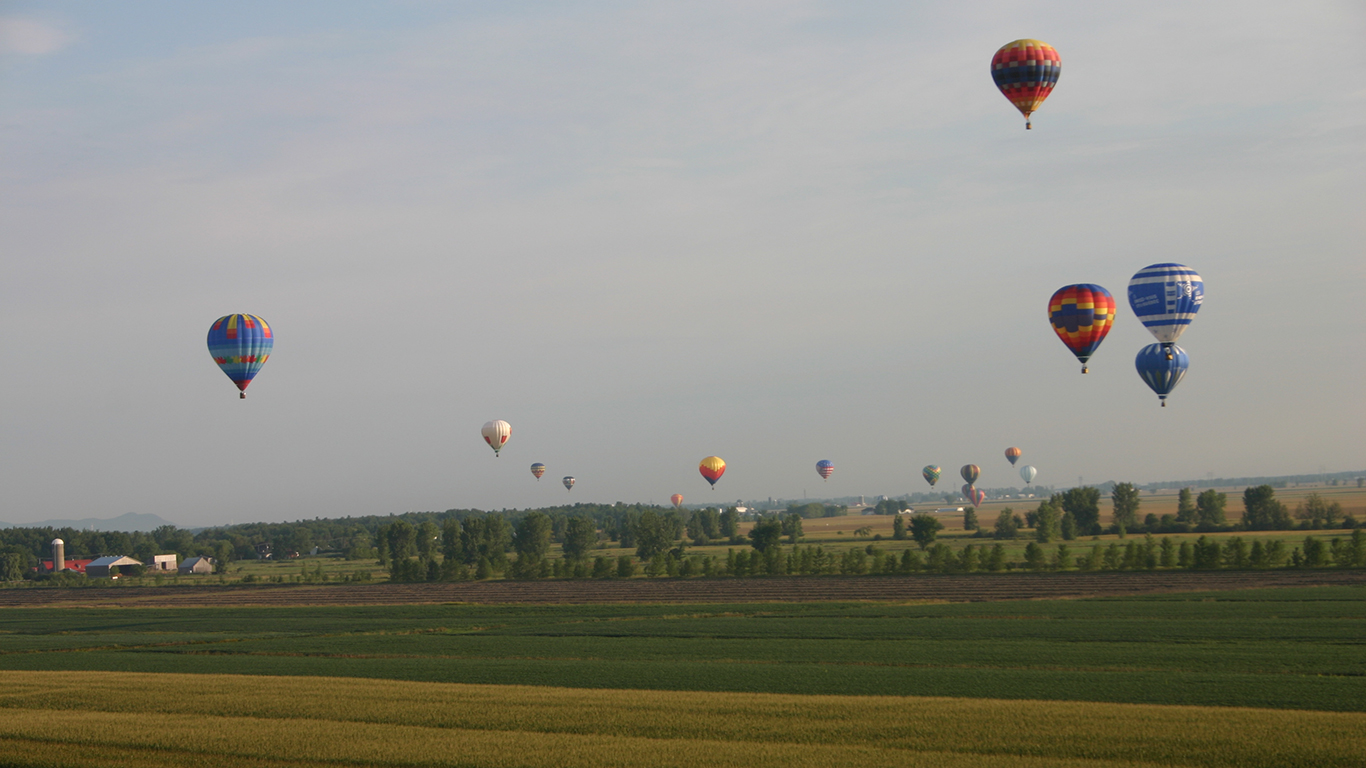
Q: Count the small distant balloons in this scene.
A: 12